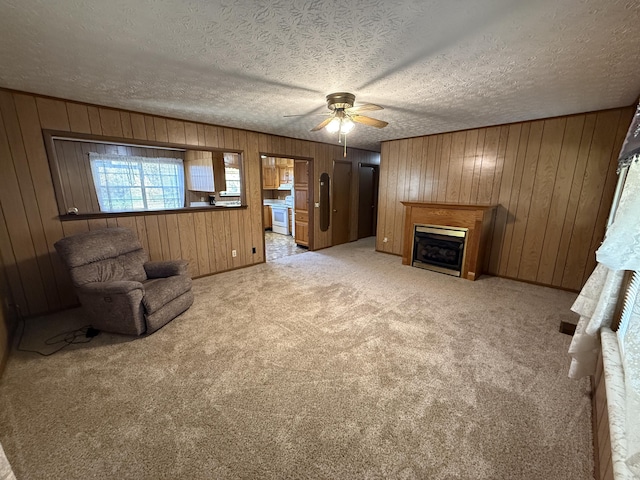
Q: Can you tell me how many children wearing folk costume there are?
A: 0